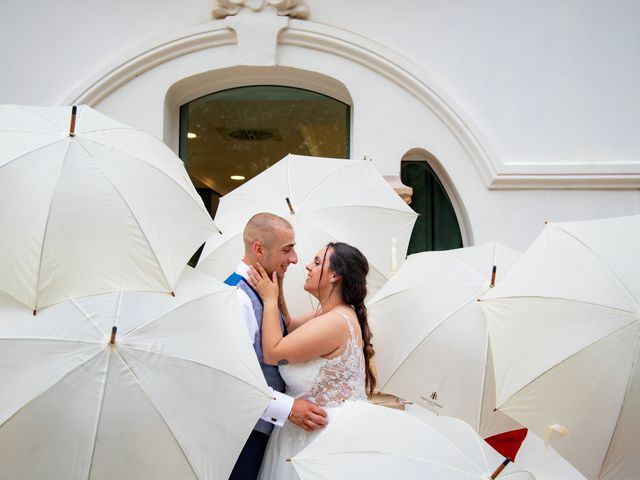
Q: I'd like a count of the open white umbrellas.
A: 6